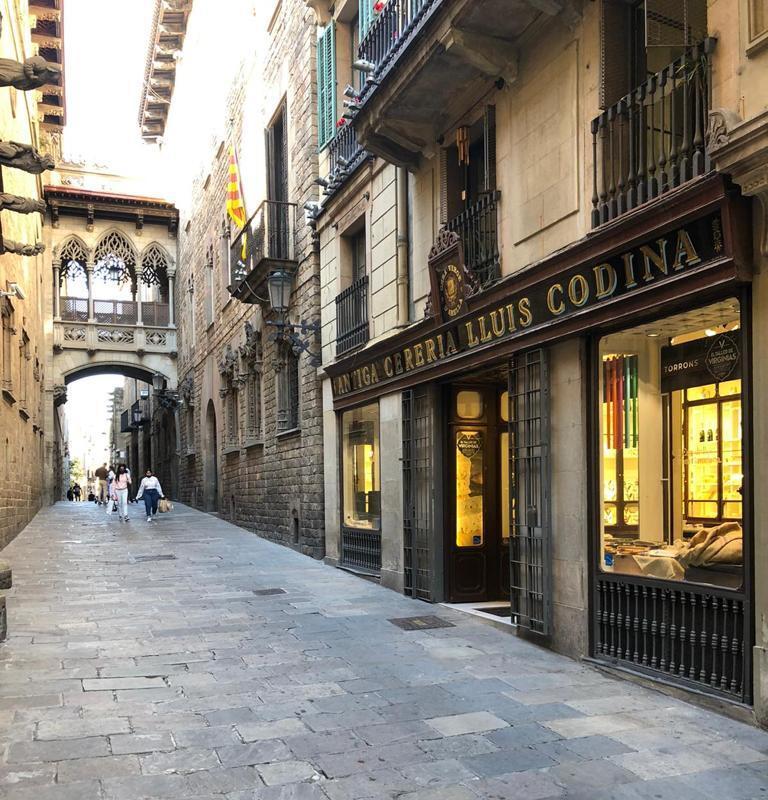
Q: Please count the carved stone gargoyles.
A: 4